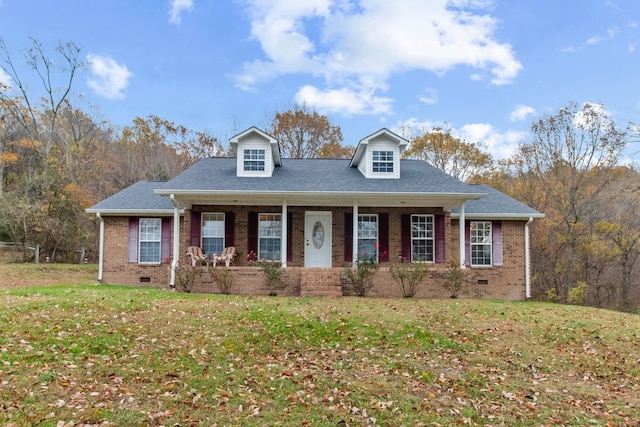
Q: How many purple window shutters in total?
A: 12